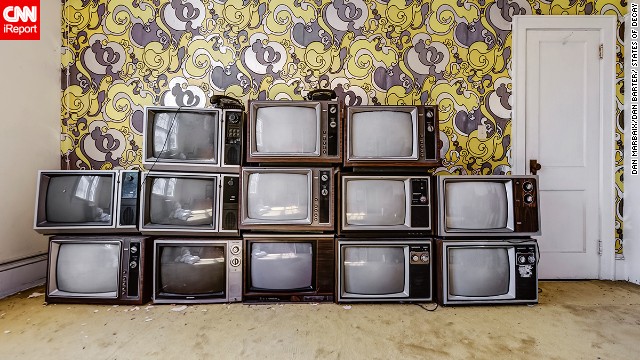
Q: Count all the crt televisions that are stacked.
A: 13